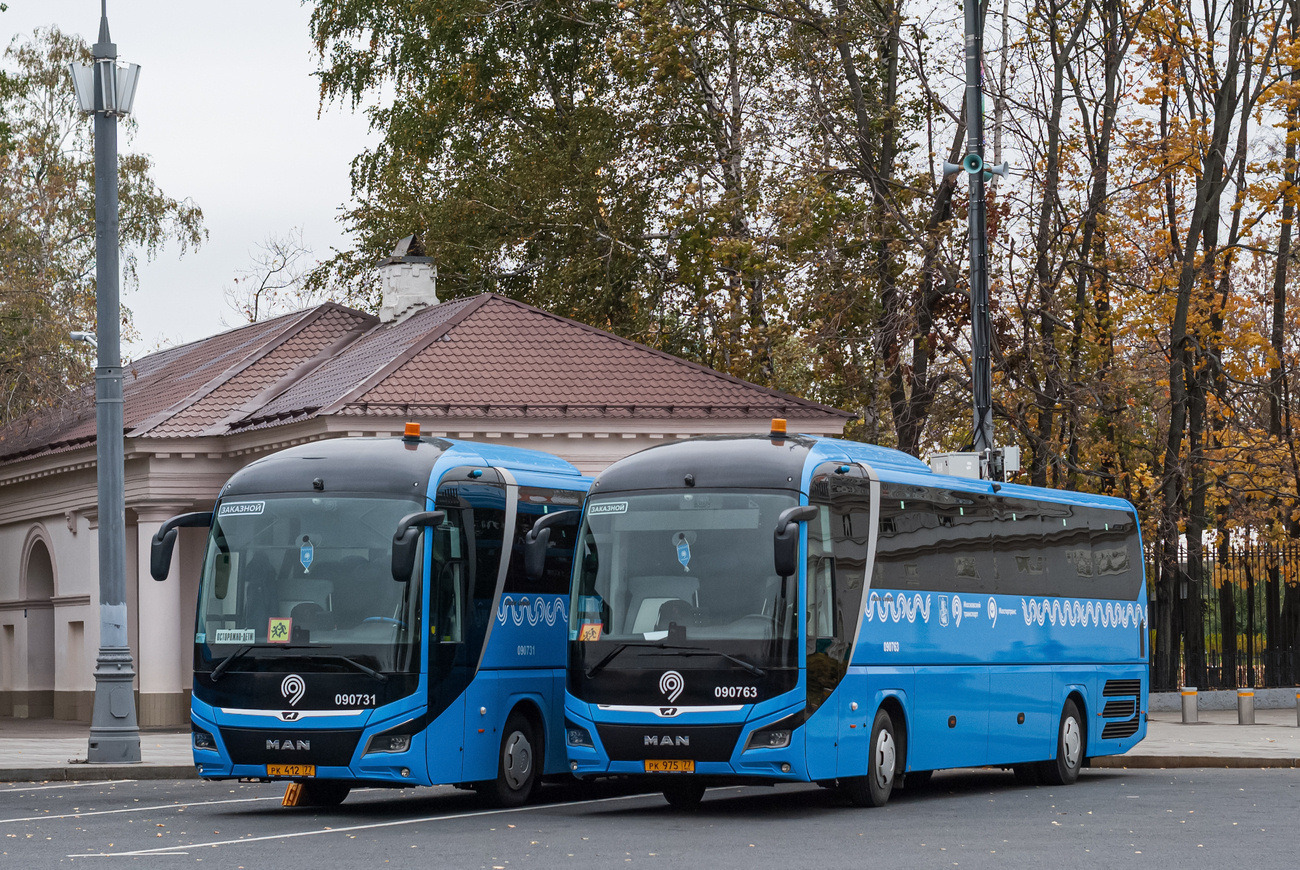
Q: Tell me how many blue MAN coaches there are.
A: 2